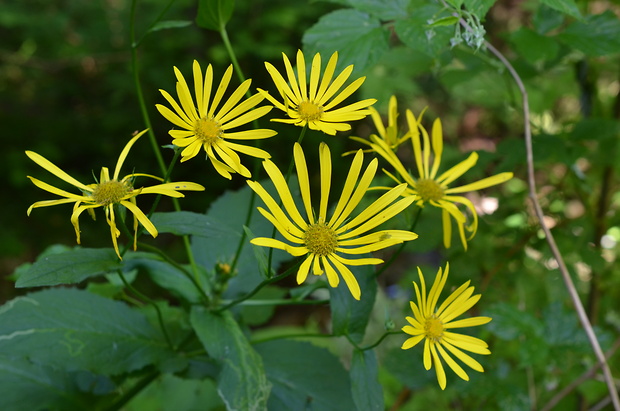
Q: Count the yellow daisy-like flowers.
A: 7